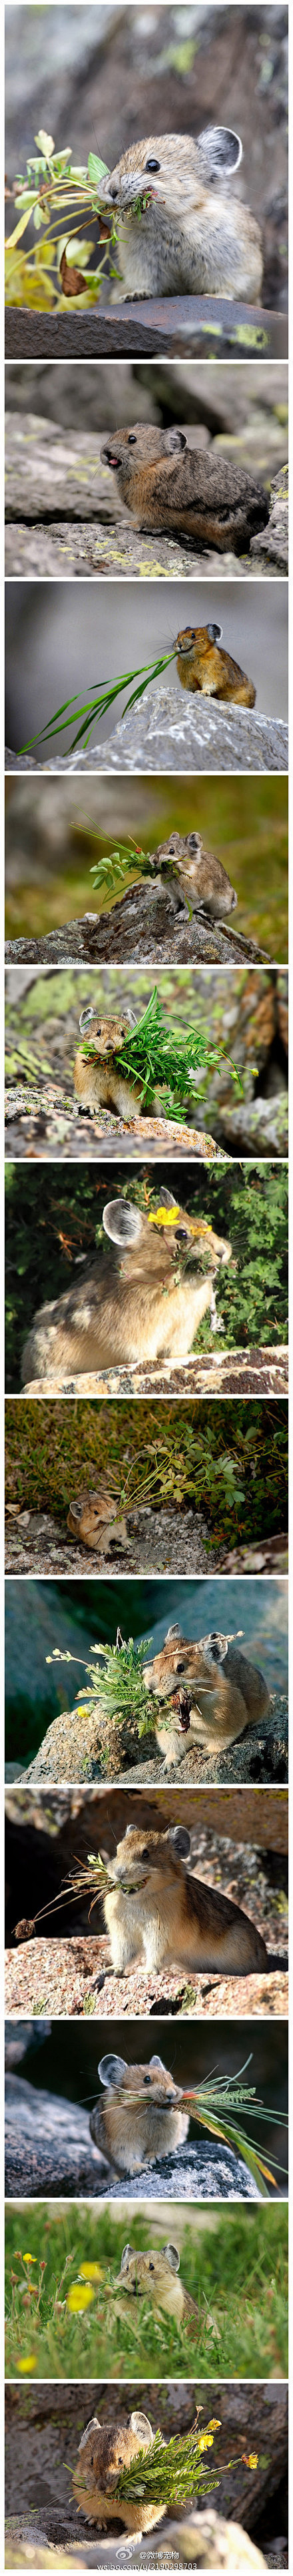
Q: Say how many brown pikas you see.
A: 12